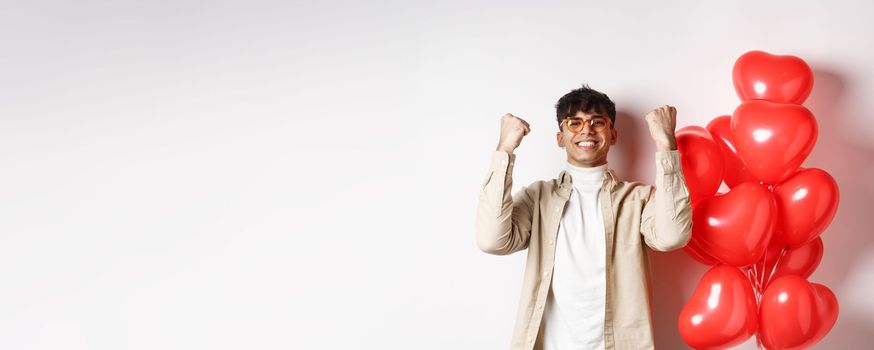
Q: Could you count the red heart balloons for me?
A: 10